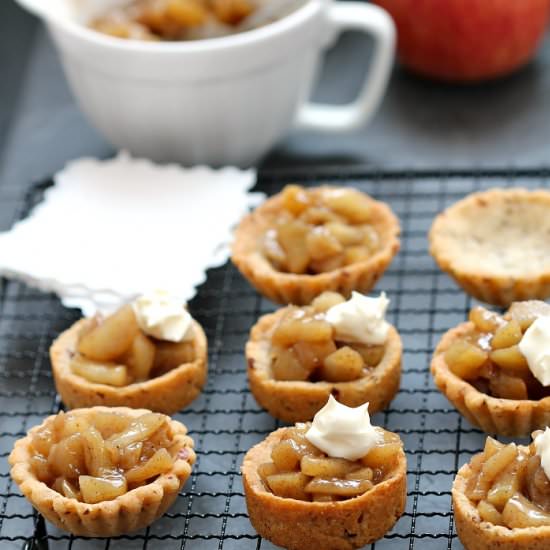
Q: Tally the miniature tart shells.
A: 8